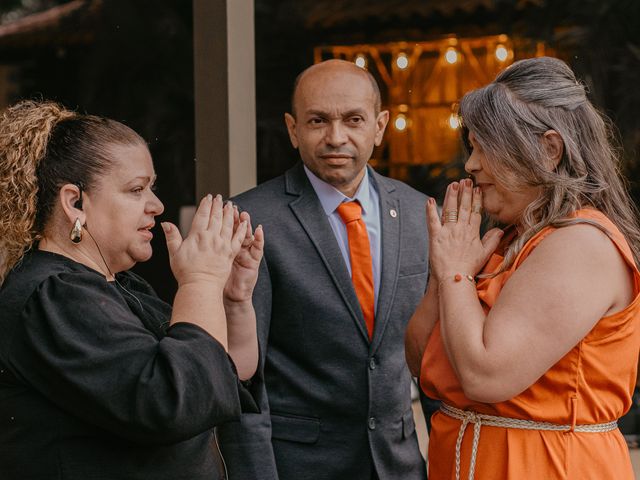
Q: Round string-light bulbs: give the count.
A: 6